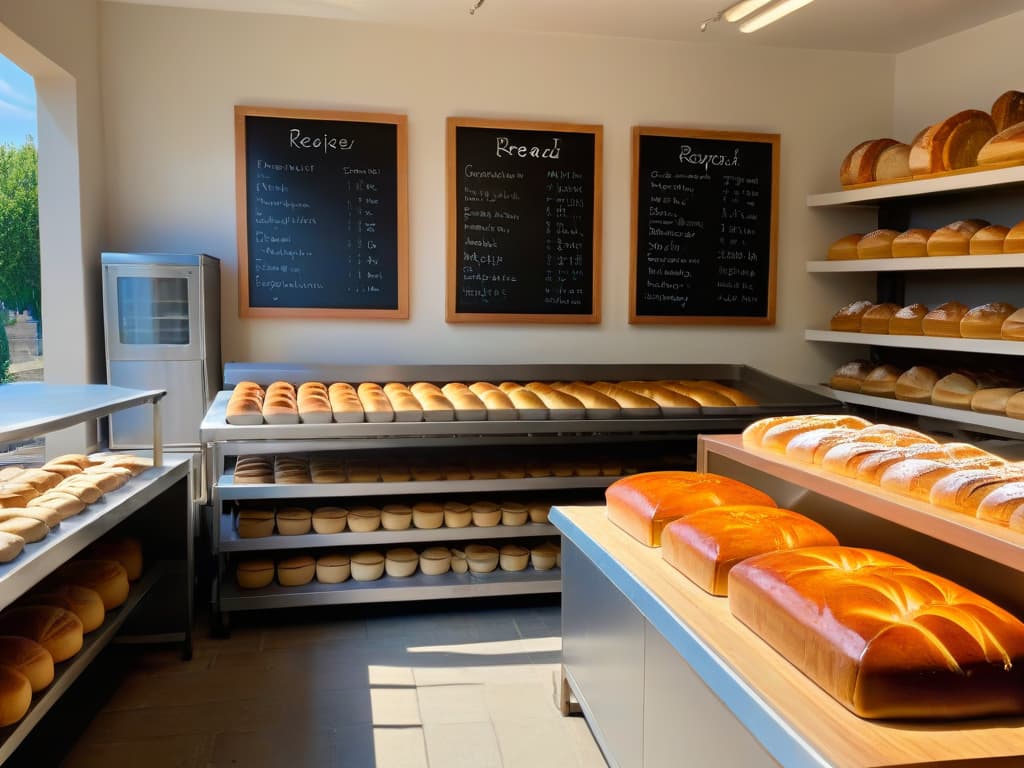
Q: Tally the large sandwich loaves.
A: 3